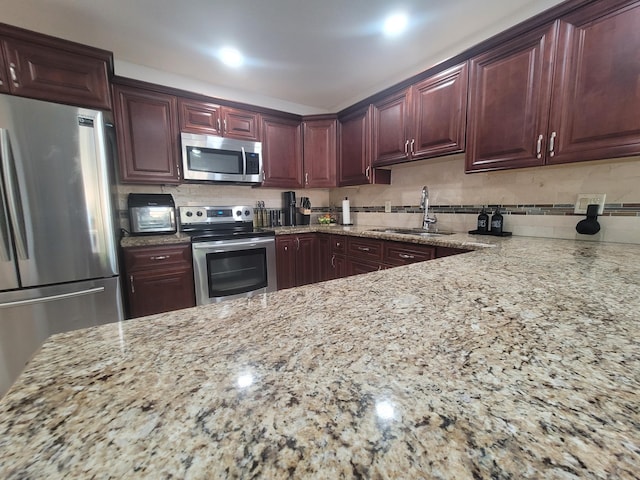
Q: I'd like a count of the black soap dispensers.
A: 2